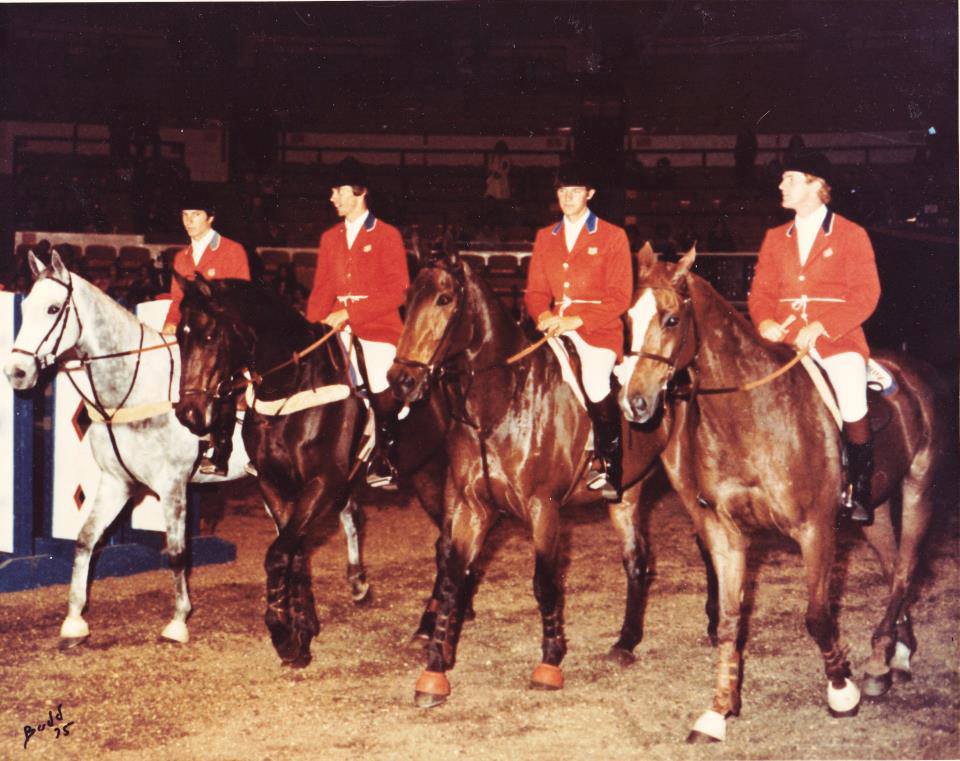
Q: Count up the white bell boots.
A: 4